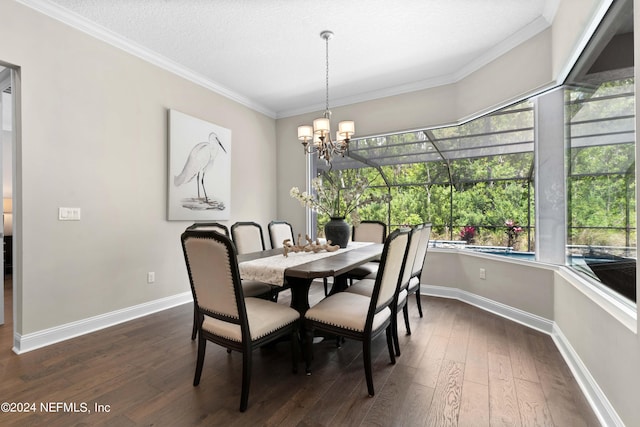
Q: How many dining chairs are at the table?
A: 8